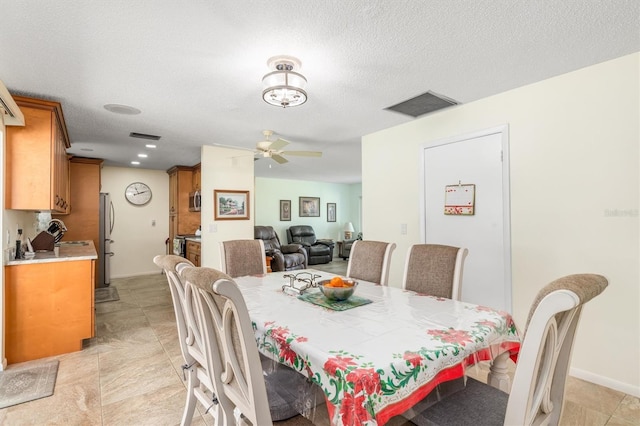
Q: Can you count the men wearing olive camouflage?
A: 0